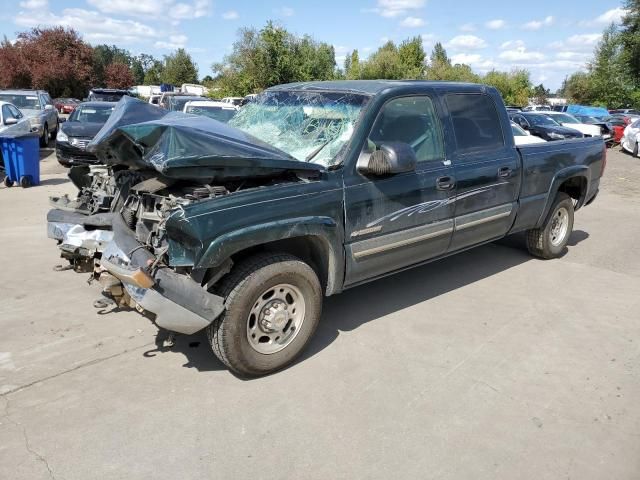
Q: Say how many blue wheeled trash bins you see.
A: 1